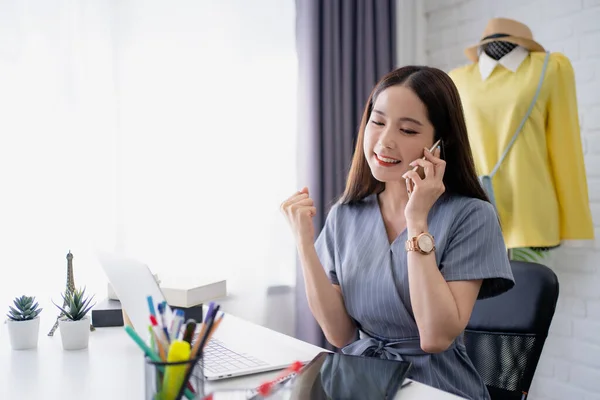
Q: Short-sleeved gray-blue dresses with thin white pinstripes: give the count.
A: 1